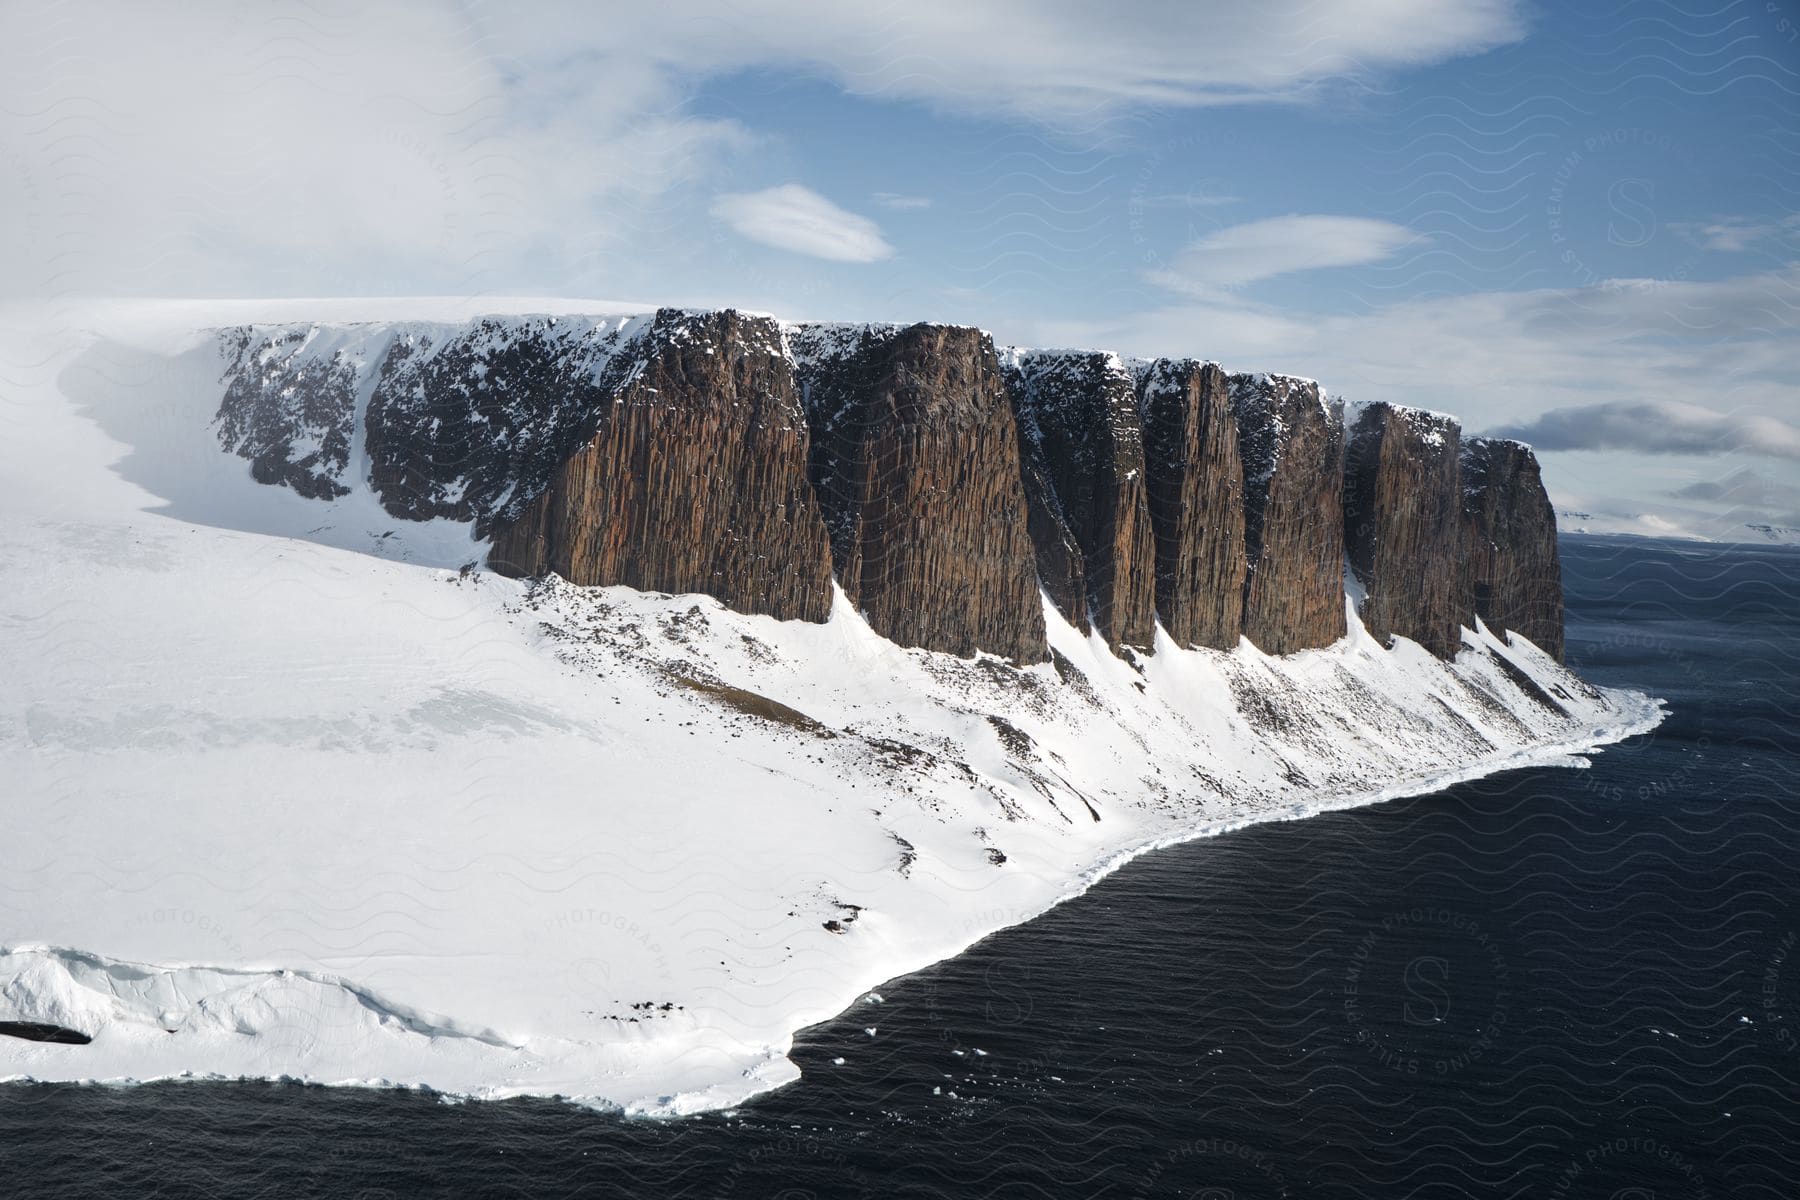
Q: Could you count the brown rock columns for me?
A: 7